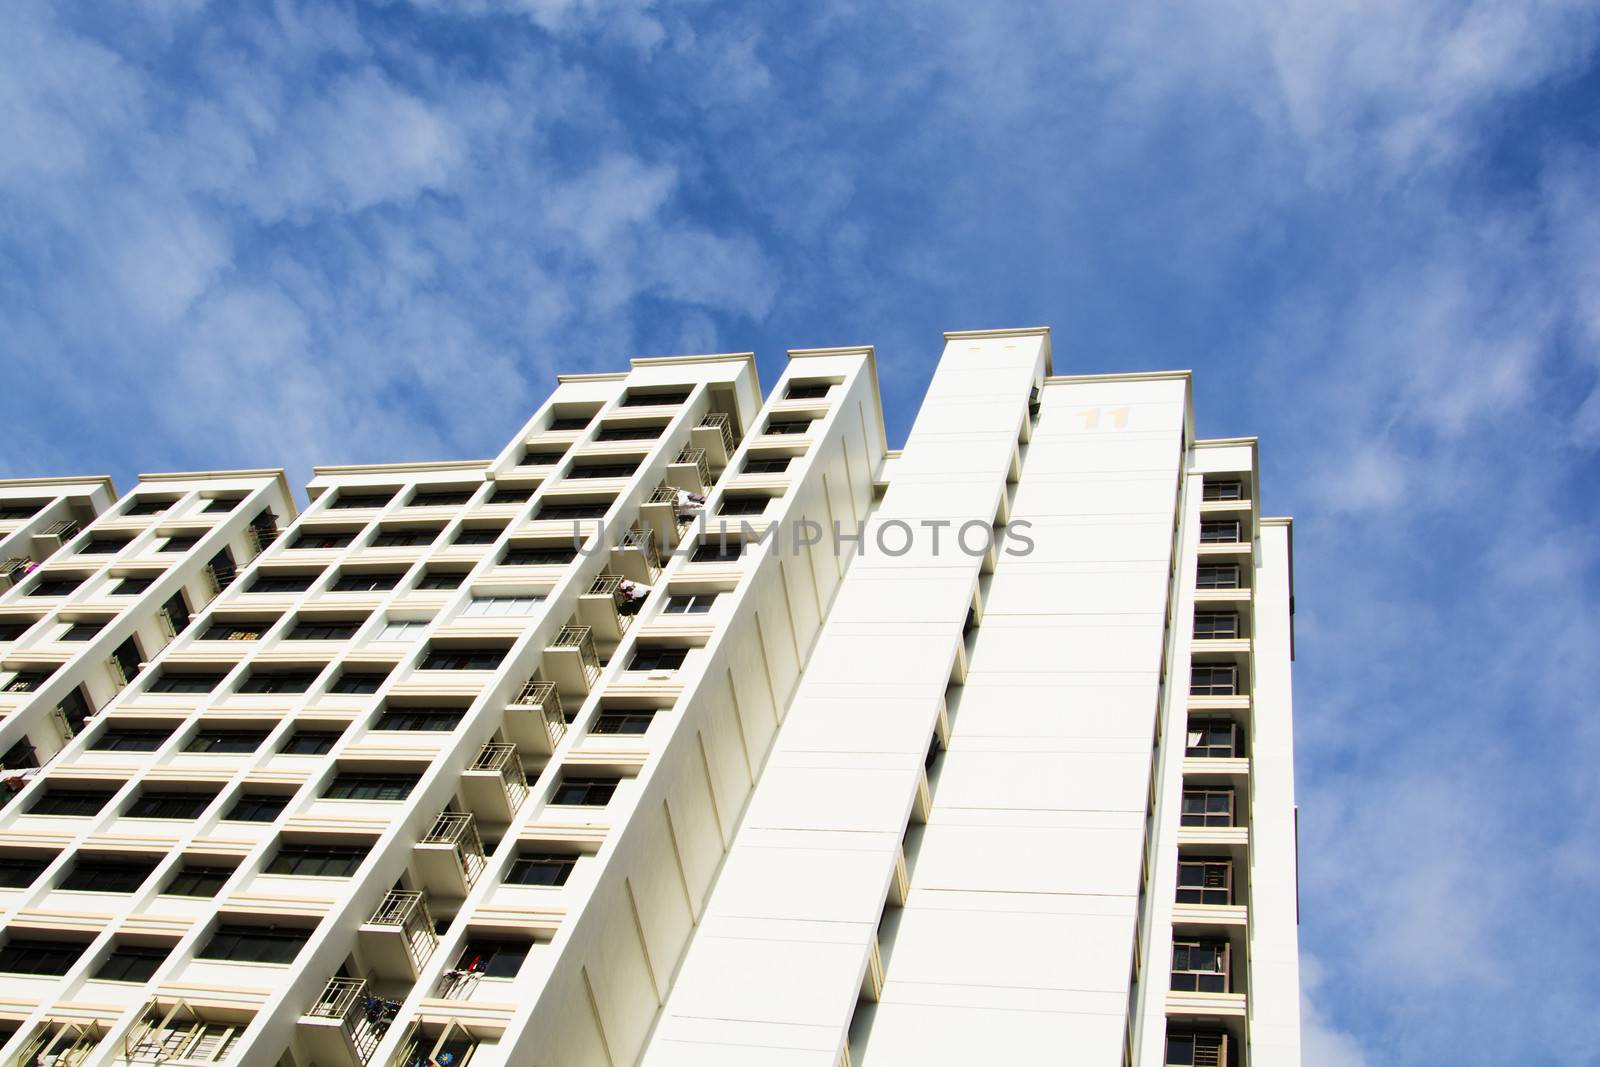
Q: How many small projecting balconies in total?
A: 13